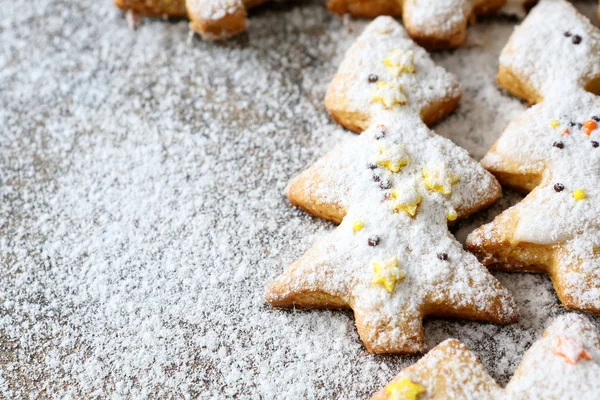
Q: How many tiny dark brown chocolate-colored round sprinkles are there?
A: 15